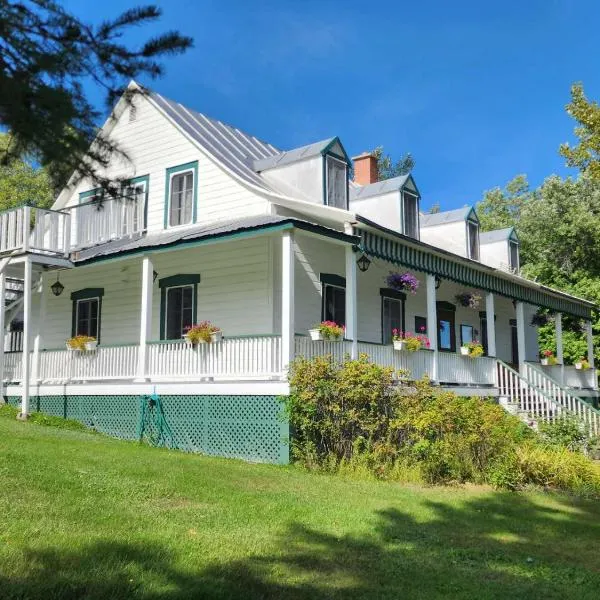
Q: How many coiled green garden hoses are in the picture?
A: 1